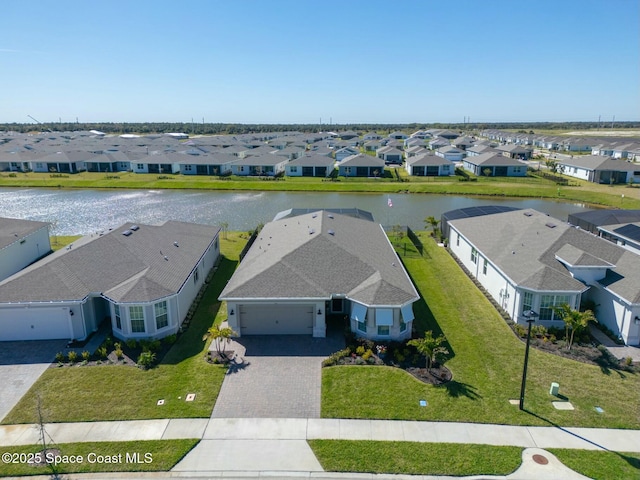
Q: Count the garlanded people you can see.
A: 0